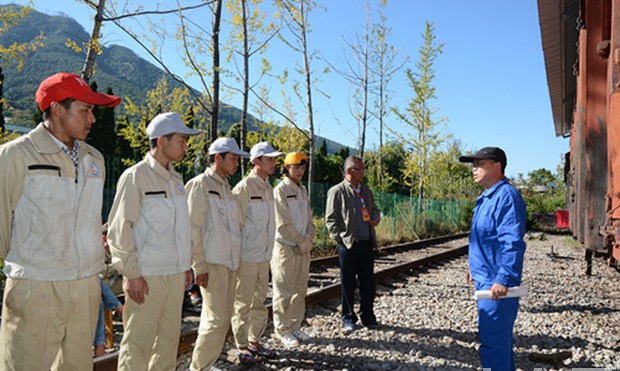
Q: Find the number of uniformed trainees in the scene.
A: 5